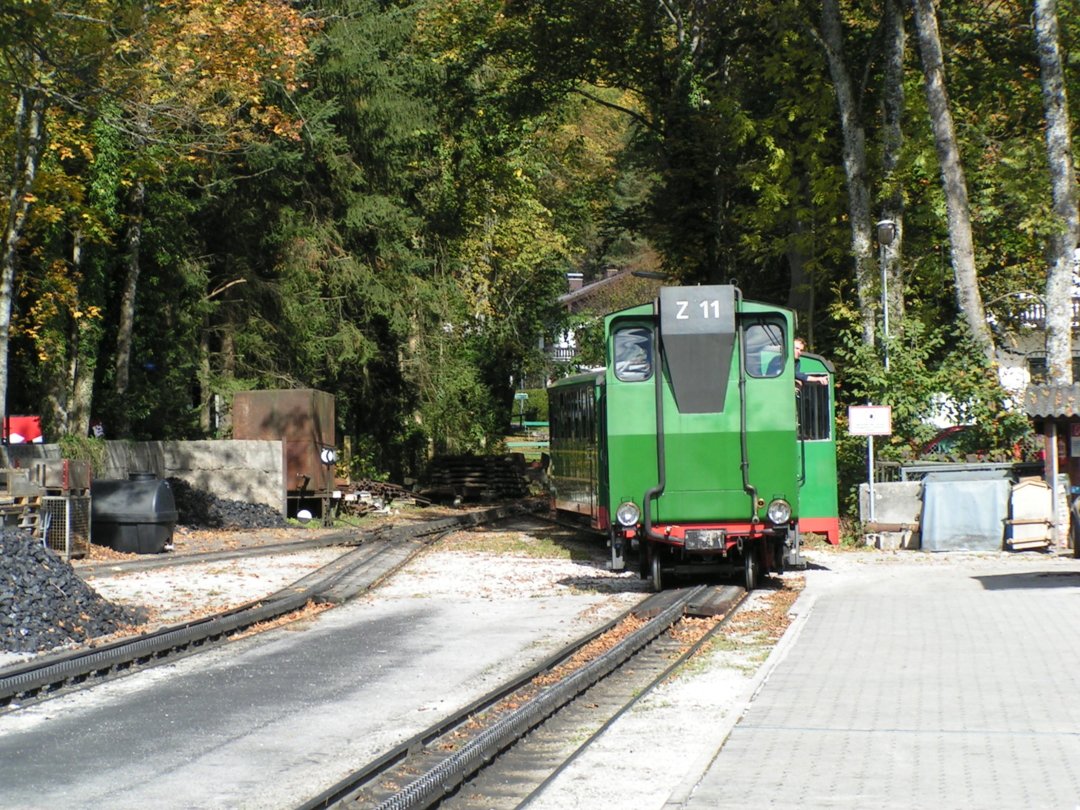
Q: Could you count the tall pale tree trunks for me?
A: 4